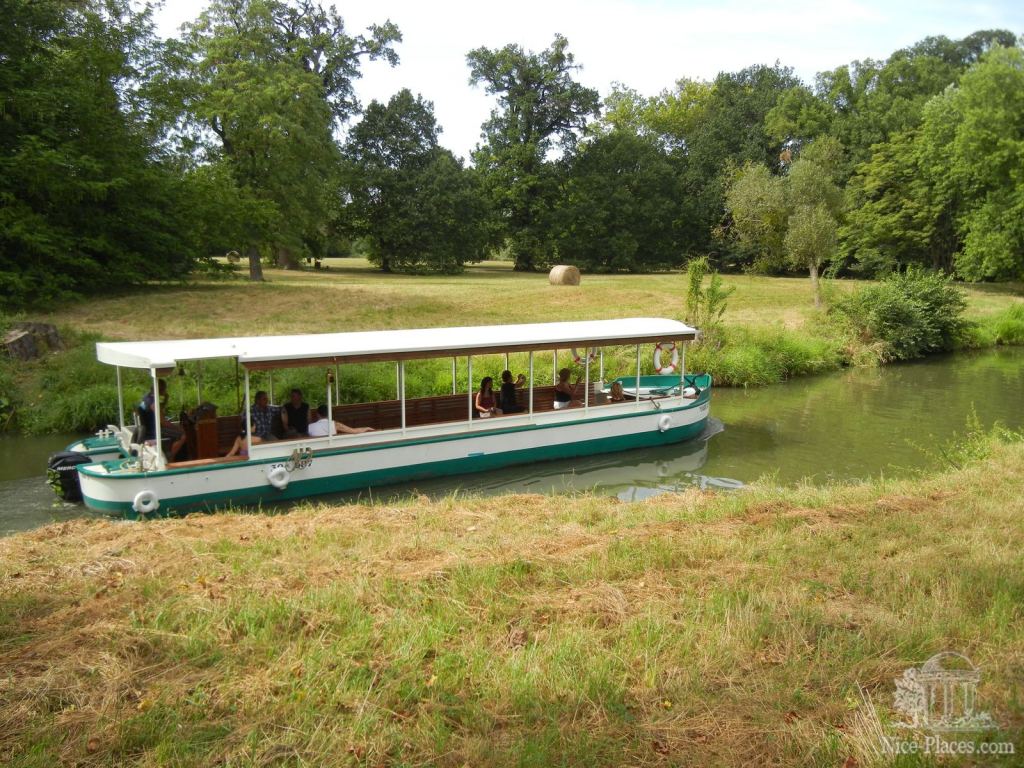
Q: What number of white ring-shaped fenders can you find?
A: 3